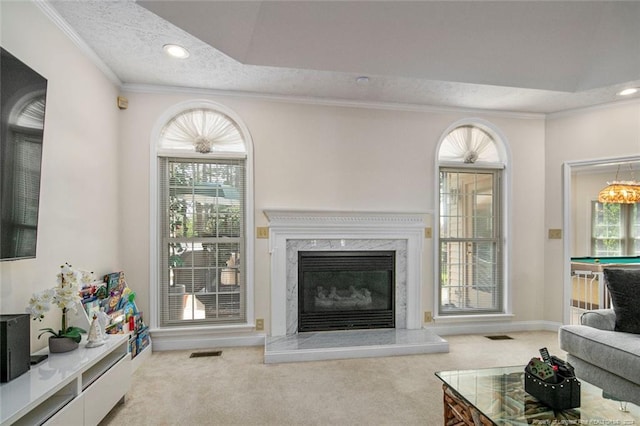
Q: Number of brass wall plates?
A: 5